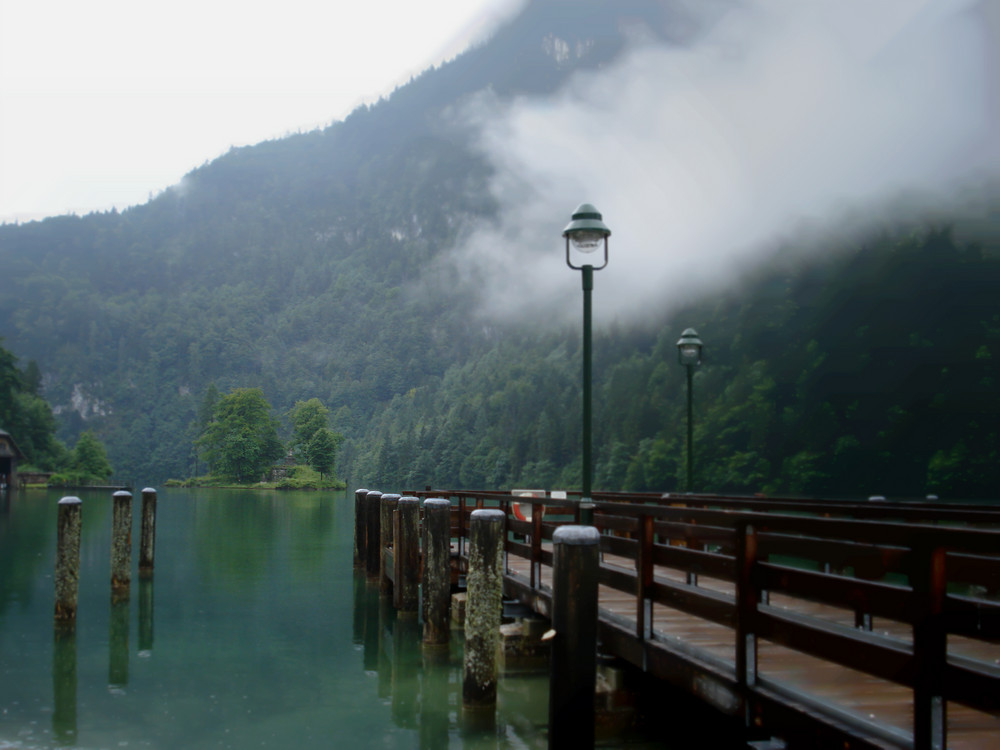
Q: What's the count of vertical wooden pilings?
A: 10